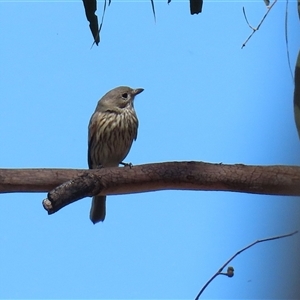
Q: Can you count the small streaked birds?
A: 1